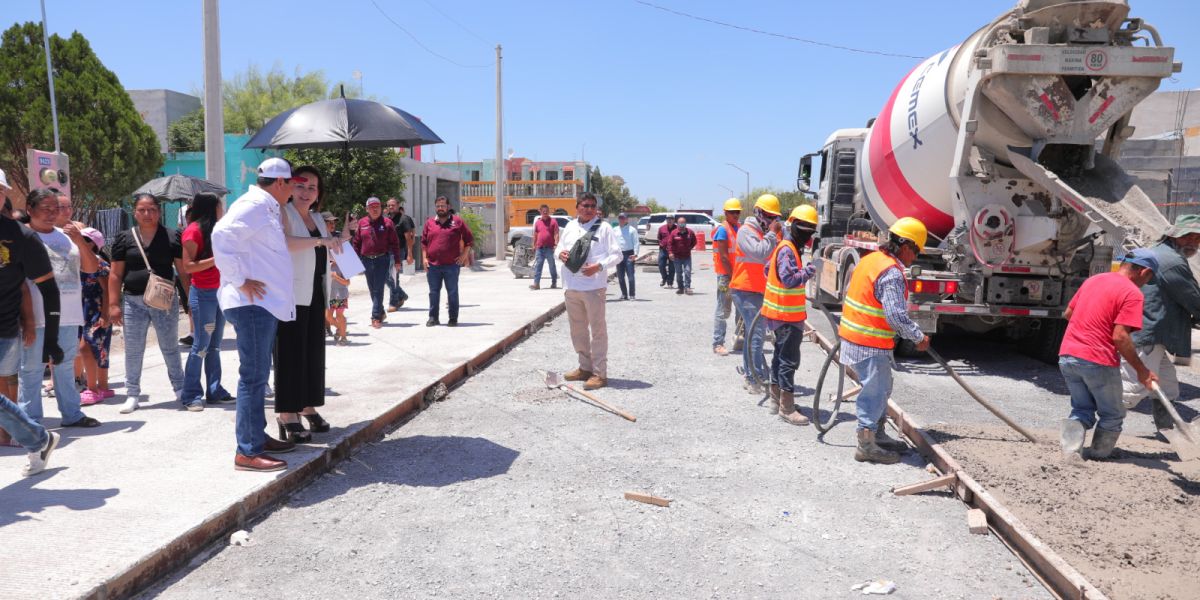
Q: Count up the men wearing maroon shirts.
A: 5